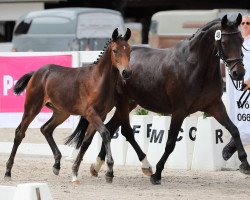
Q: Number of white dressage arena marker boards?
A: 5